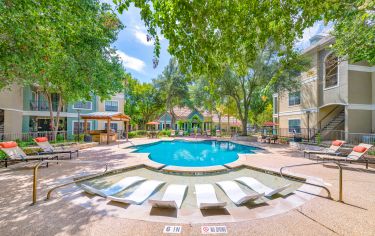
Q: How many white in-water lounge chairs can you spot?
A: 6